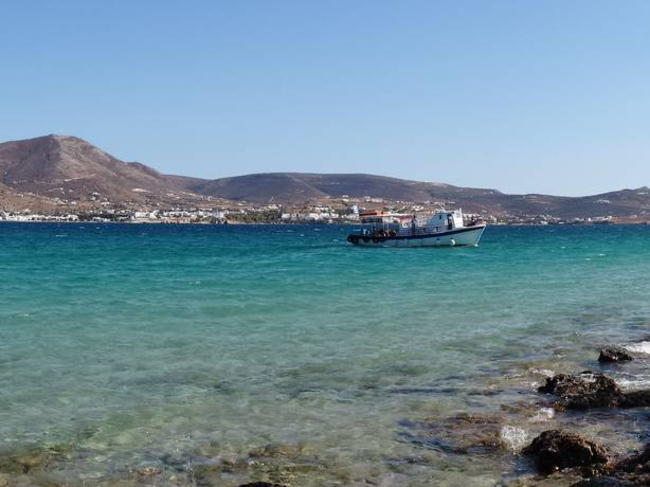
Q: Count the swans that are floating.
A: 0